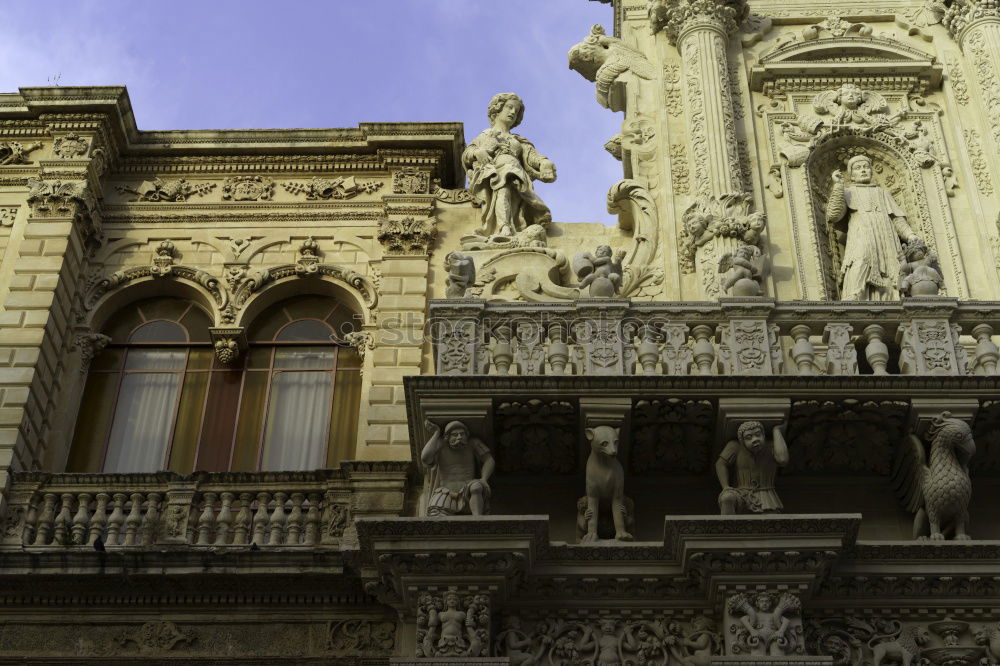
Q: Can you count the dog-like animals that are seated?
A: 1